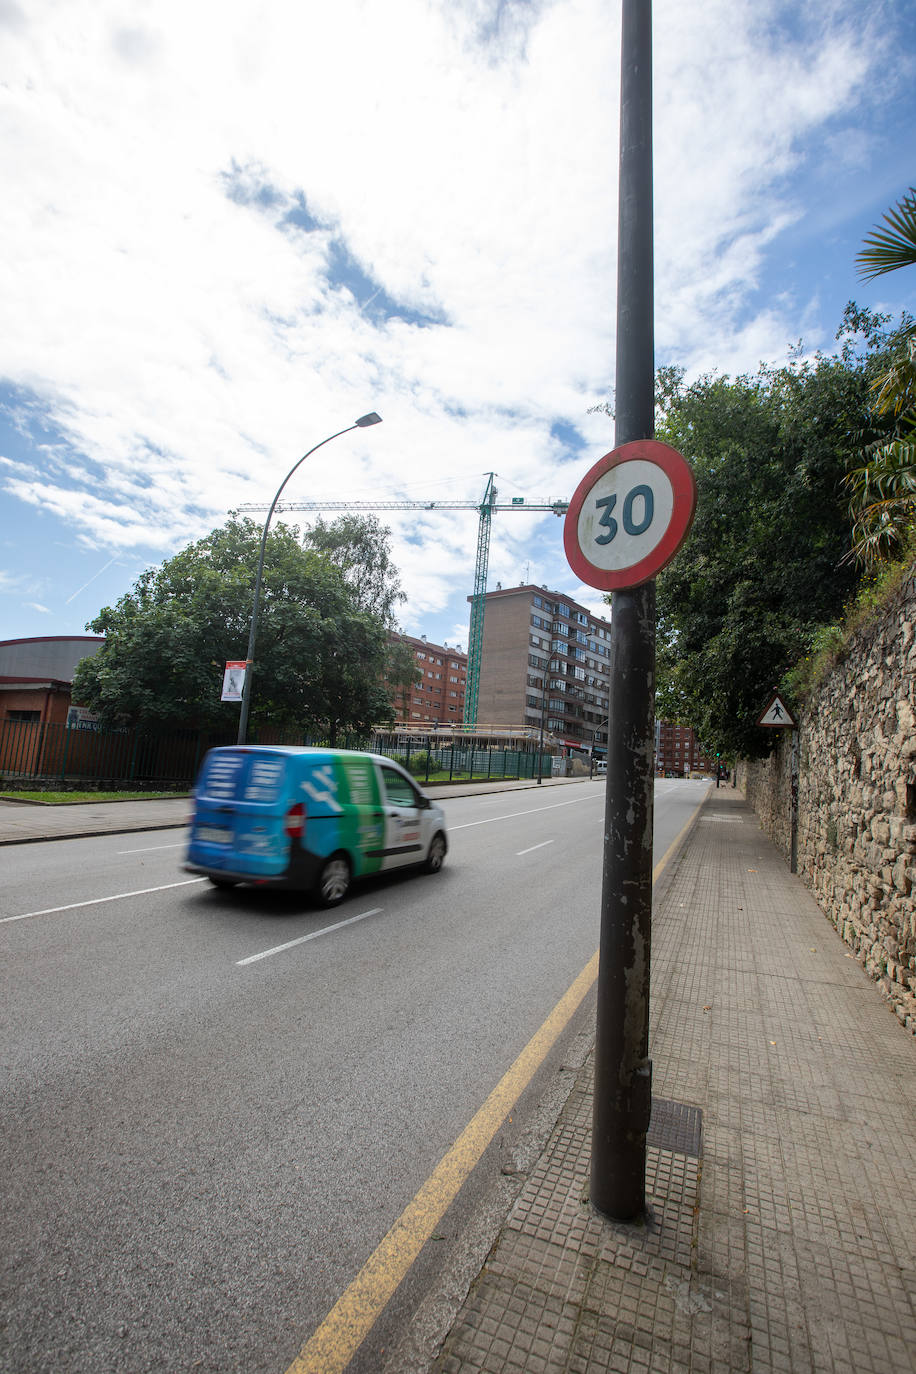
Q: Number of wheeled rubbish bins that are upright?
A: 0